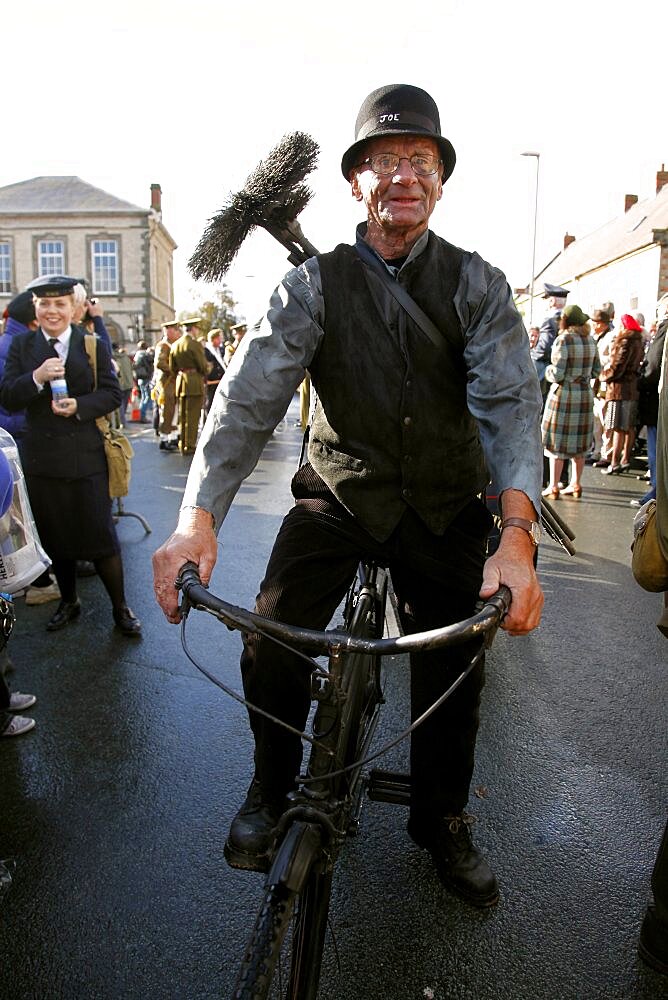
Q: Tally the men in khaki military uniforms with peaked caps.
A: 3